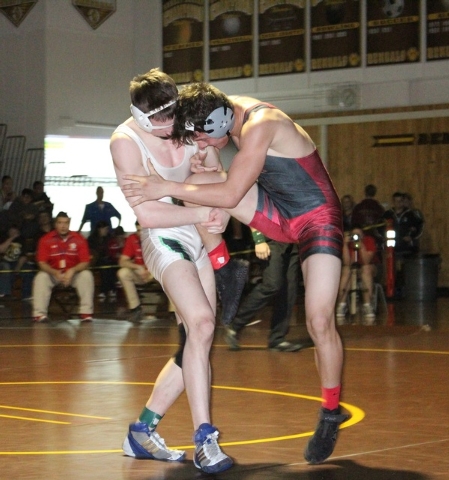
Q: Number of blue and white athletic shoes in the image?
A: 2